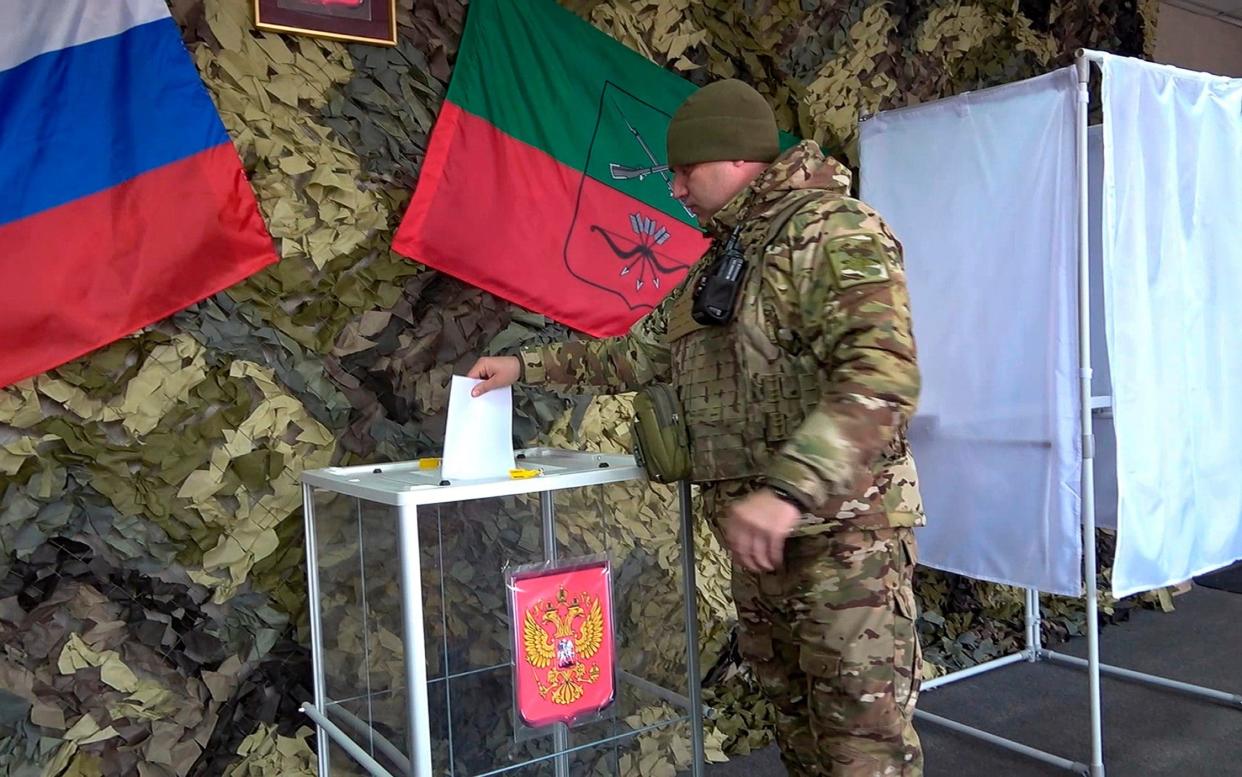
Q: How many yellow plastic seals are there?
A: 2